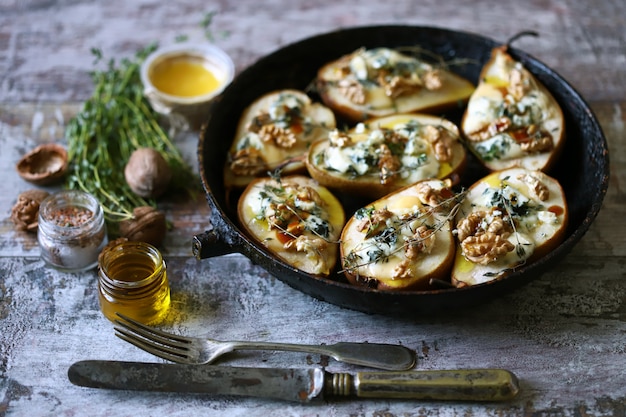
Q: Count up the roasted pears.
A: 7